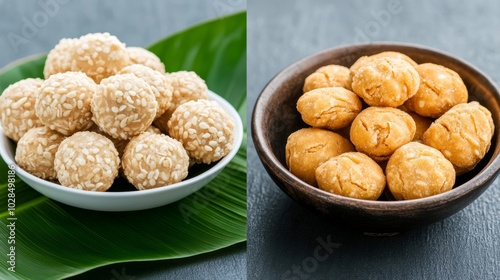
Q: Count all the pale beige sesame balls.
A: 12